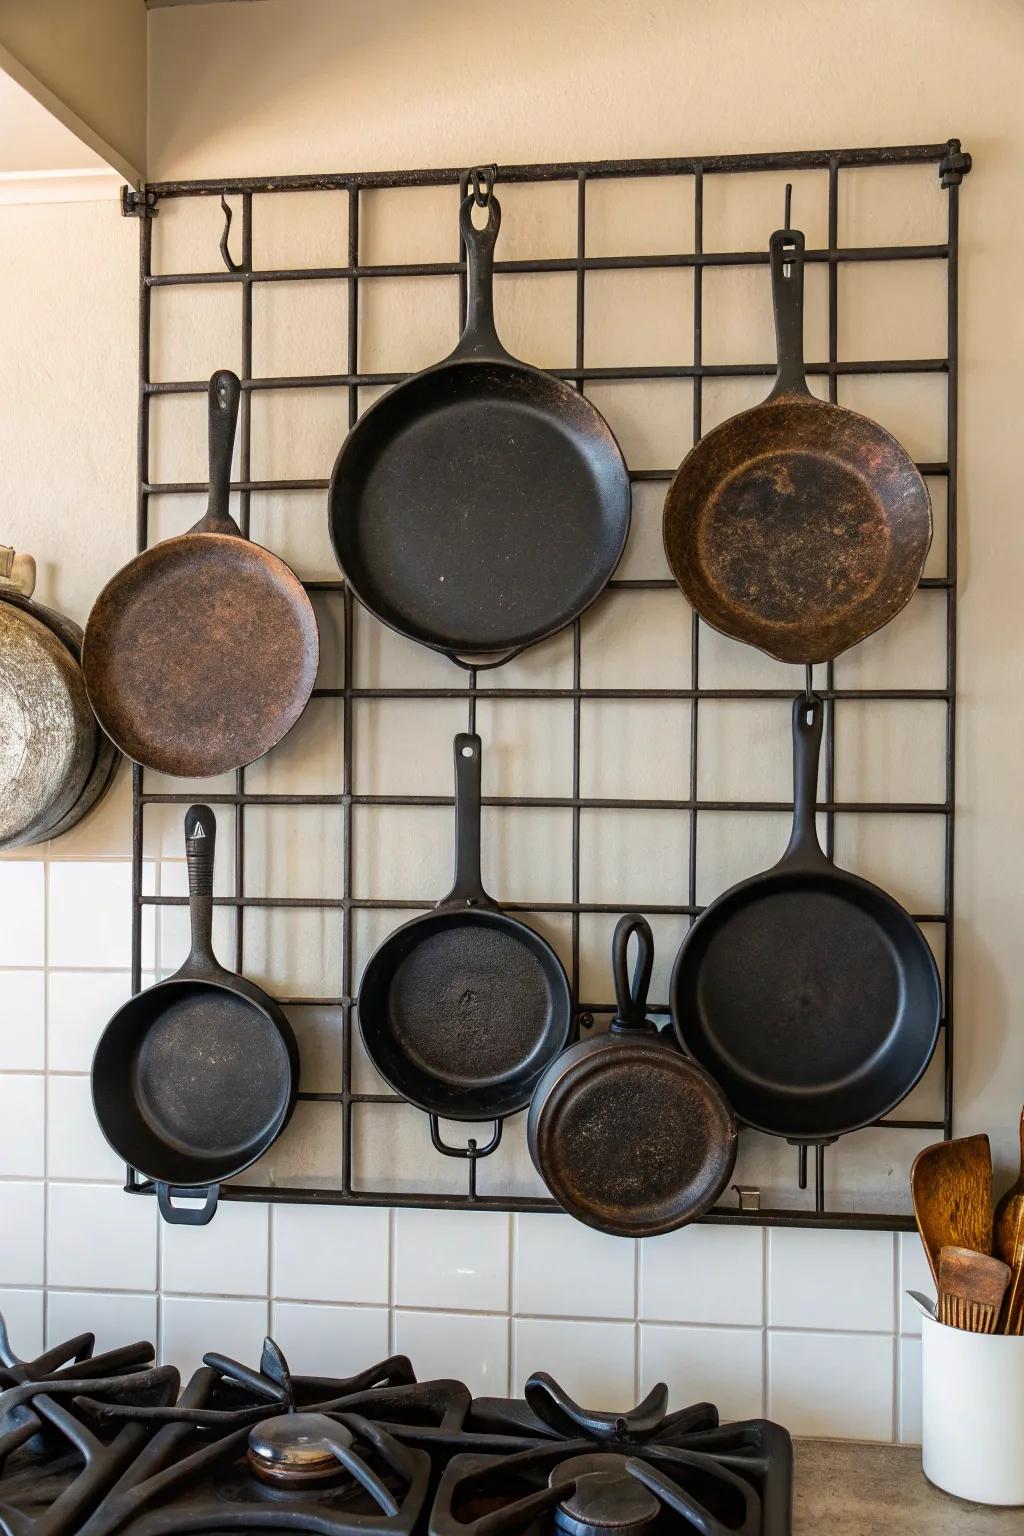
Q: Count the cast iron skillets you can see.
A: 7